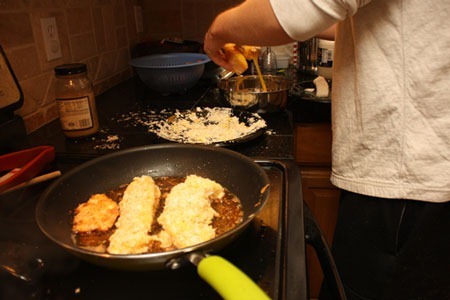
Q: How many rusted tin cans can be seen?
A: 0